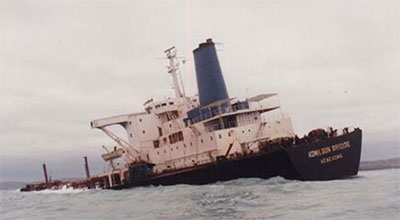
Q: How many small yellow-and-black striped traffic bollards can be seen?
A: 0